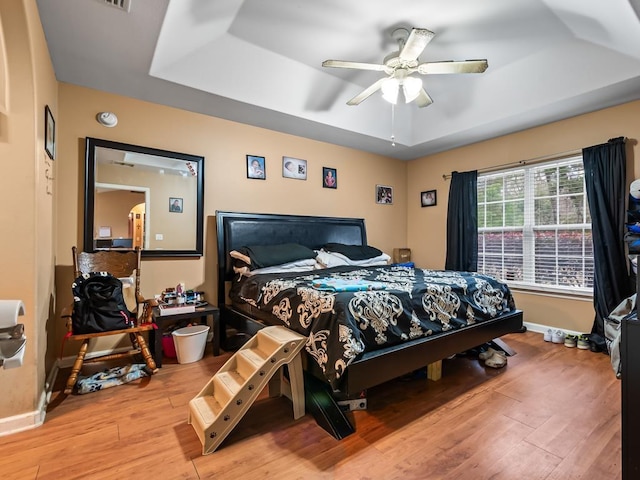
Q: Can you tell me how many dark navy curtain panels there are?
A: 2